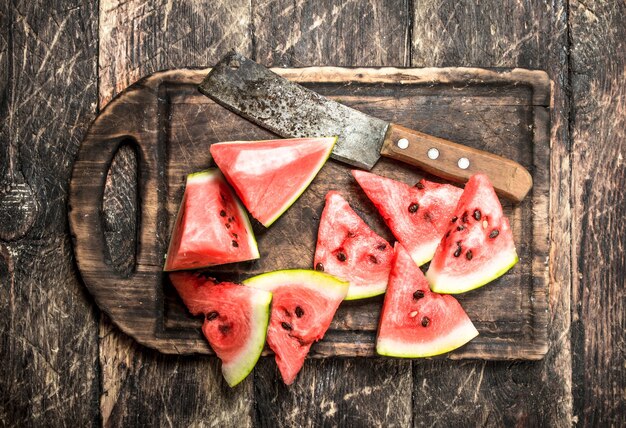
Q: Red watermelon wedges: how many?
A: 8